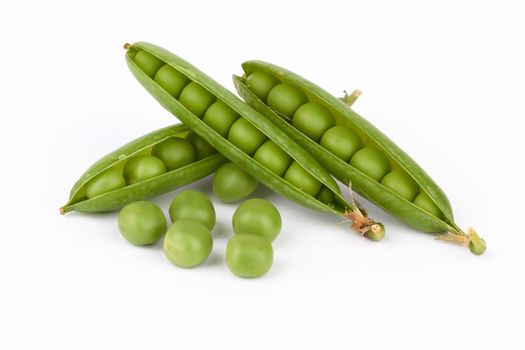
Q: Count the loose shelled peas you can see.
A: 6